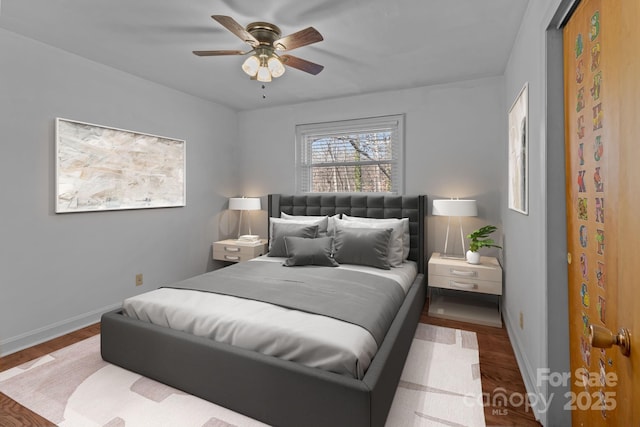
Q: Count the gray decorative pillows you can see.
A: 3